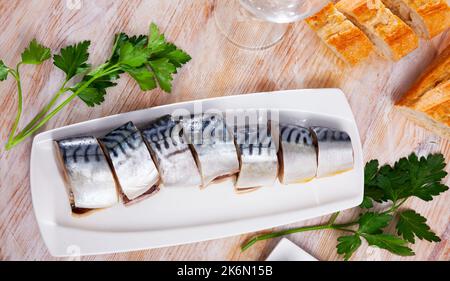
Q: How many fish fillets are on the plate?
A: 7